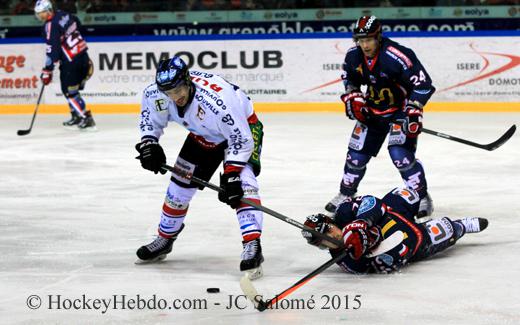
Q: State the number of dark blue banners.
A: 1